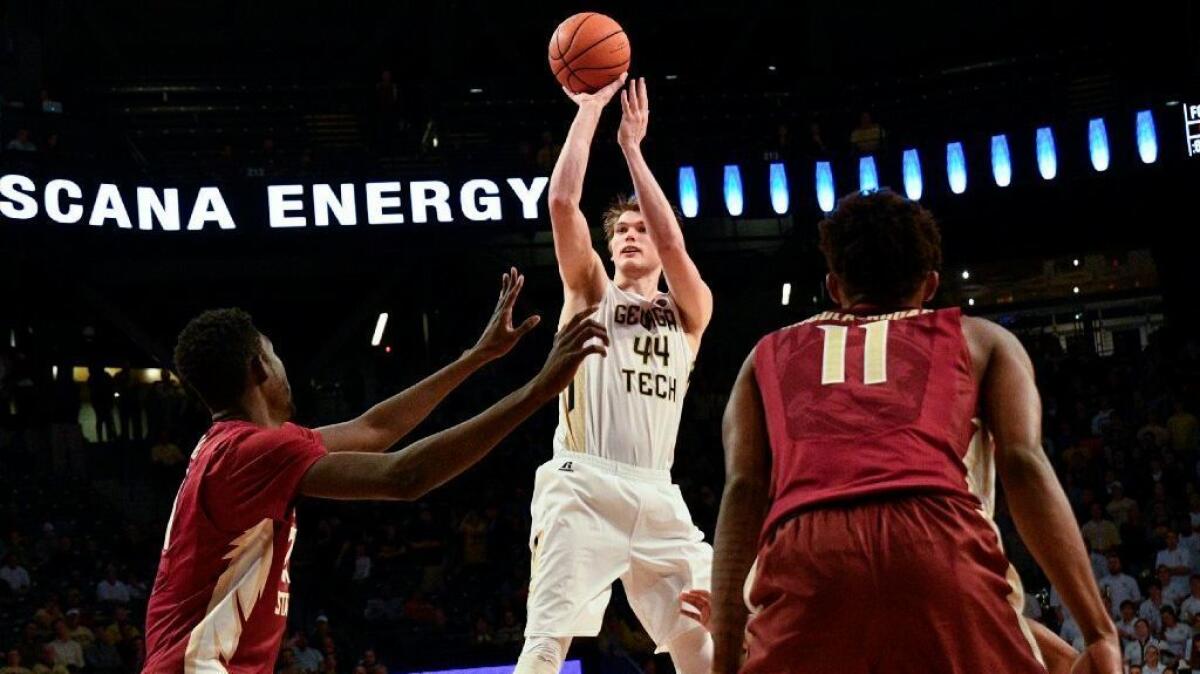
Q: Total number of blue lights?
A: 11